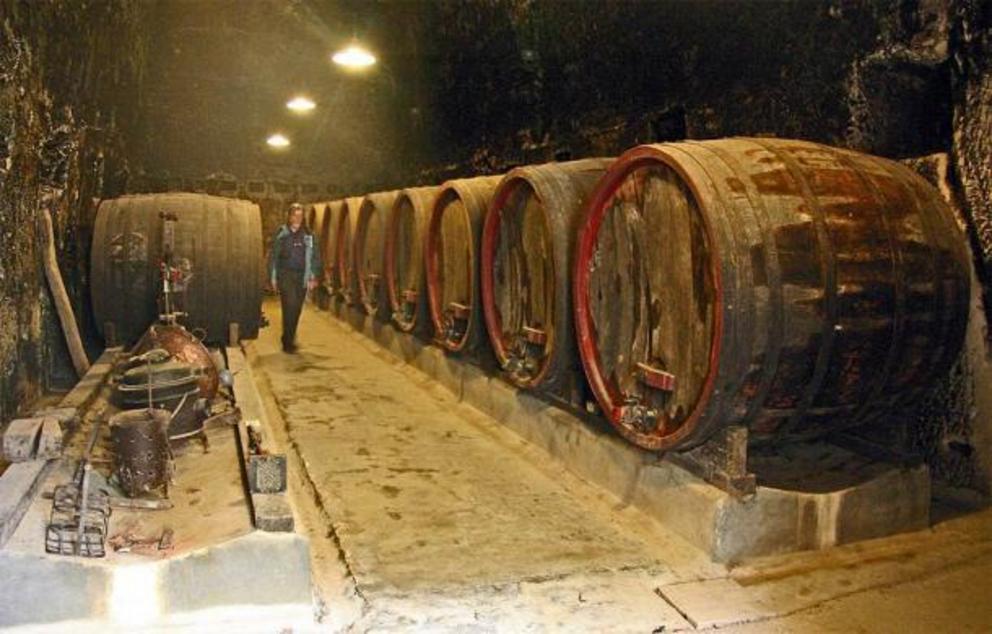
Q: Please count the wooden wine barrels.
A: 9